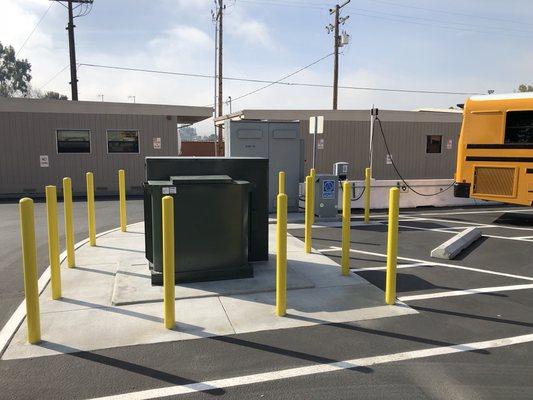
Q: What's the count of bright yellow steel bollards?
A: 13